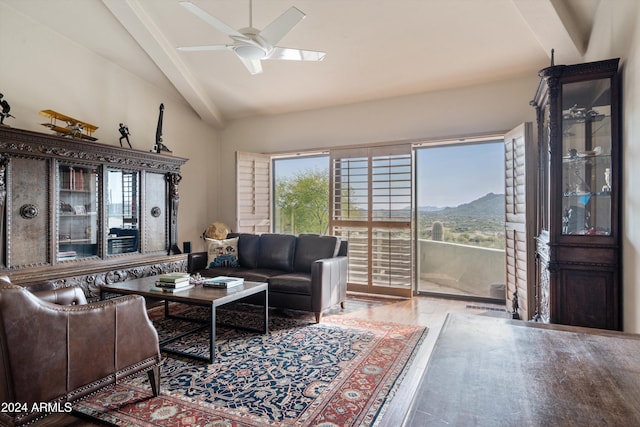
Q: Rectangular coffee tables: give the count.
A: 1